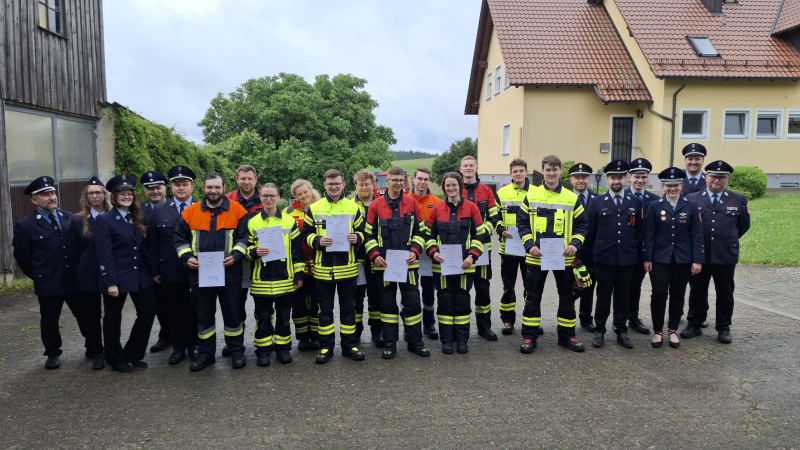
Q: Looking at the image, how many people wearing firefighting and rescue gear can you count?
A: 12